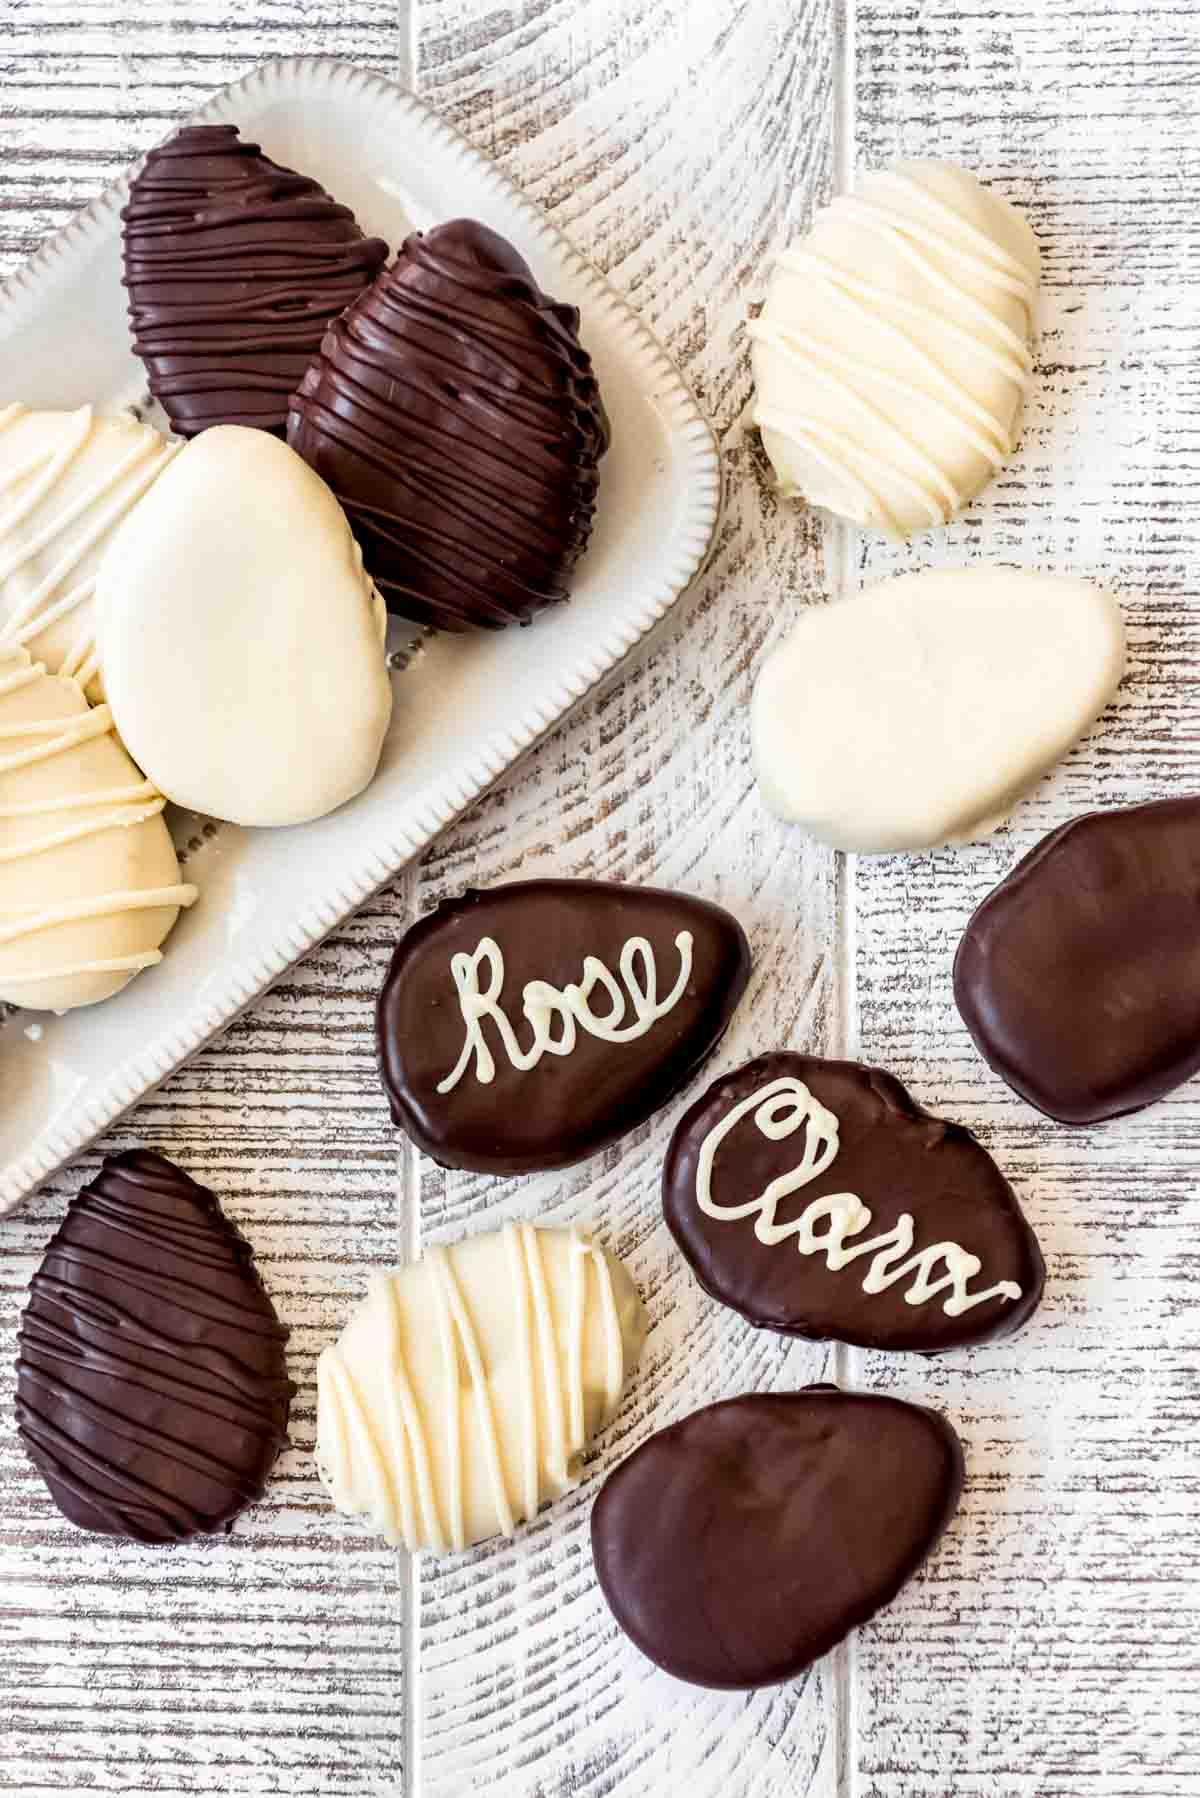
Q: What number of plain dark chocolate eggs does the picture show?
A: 2